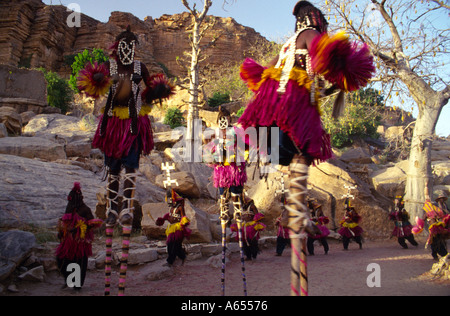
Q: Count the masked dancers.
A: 11